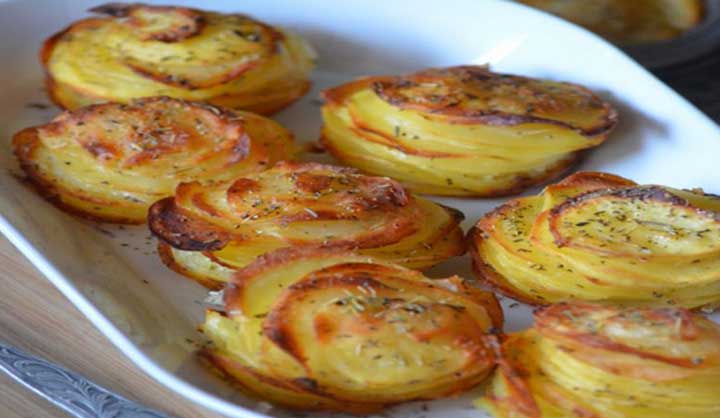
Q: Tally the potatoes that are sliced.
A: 7